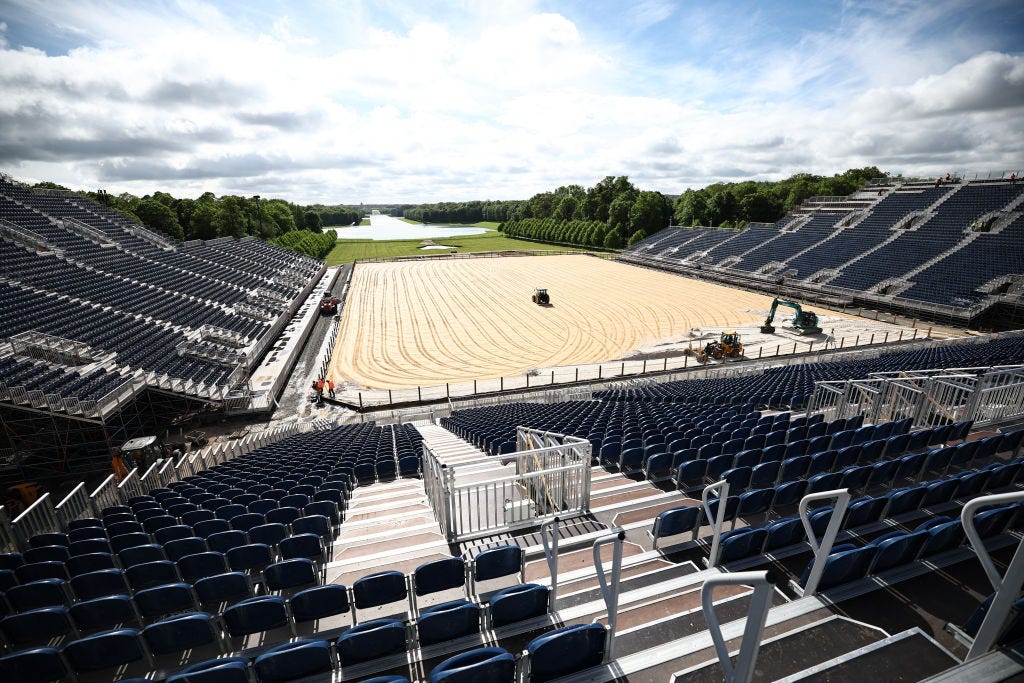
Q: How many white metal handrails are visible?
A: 6